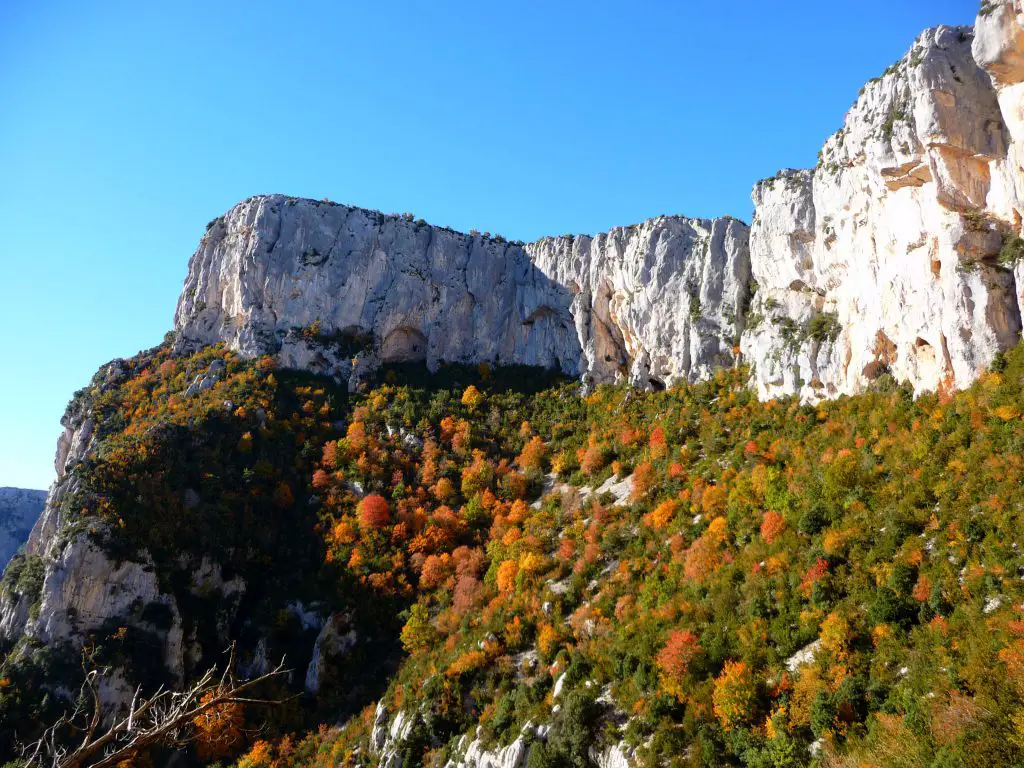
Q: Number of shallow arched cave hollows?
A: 2